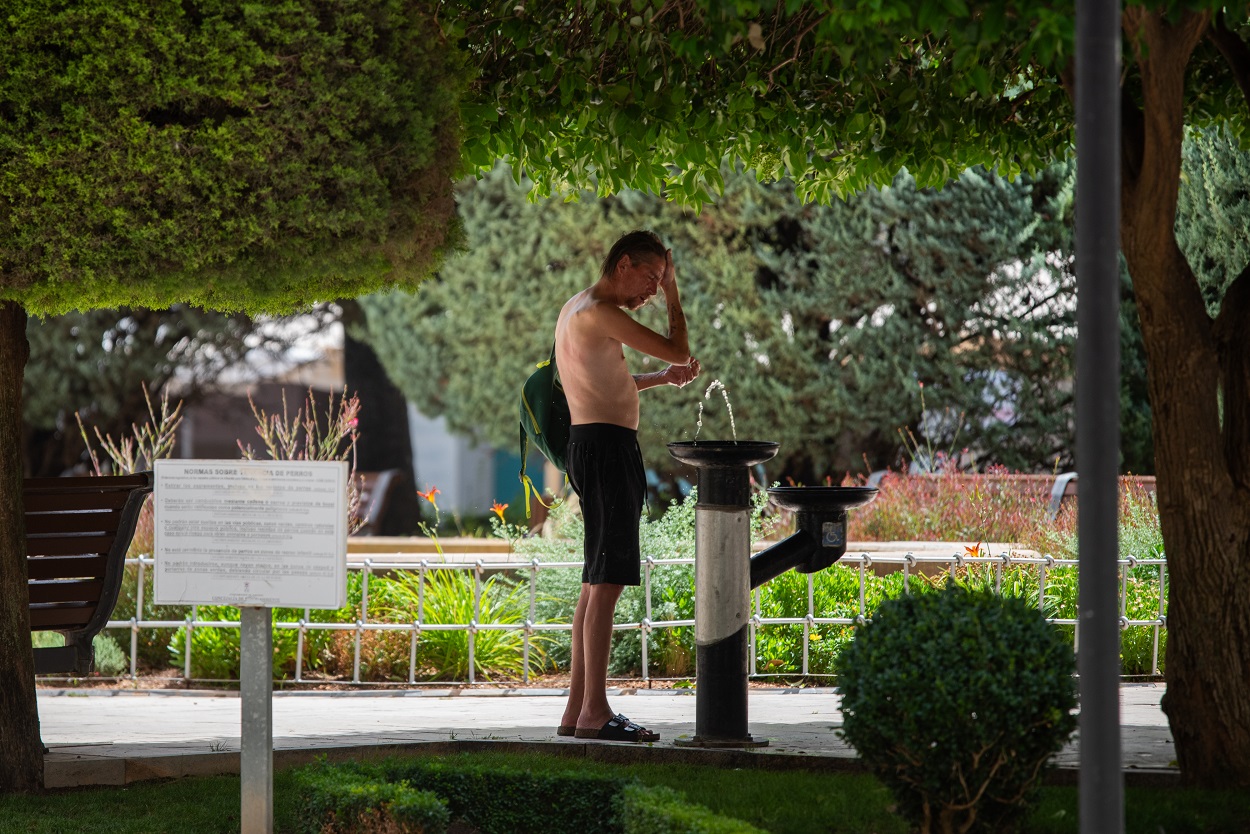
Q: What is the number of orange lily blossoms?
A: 3